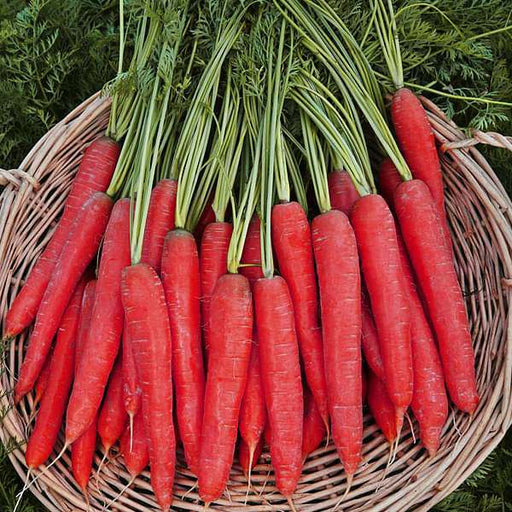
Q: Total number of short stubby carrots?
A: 0